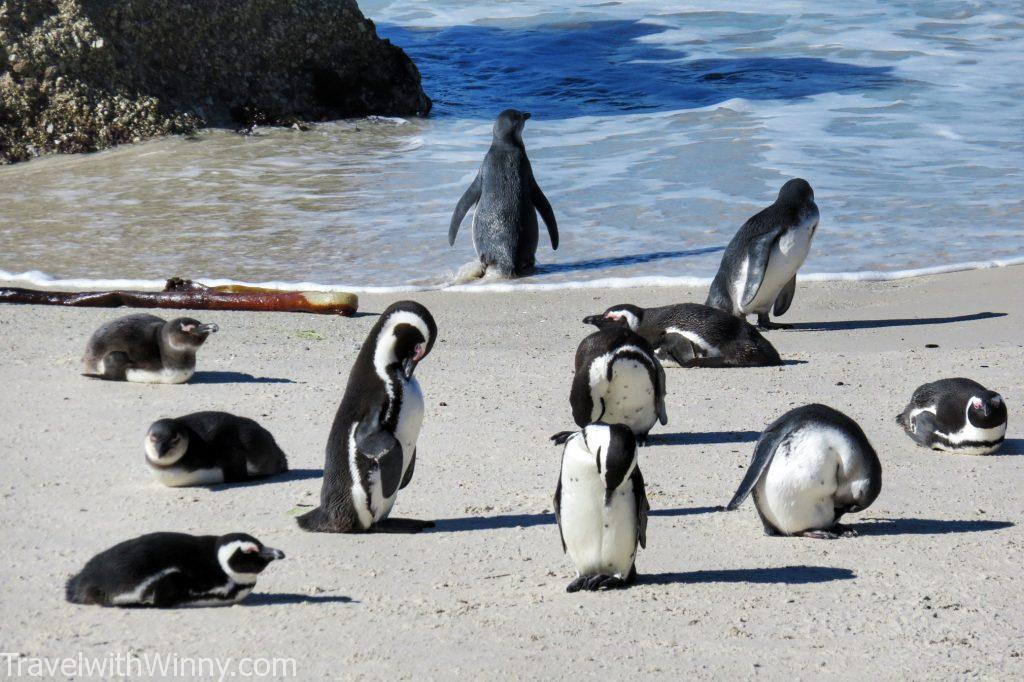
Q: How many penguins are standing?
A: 6